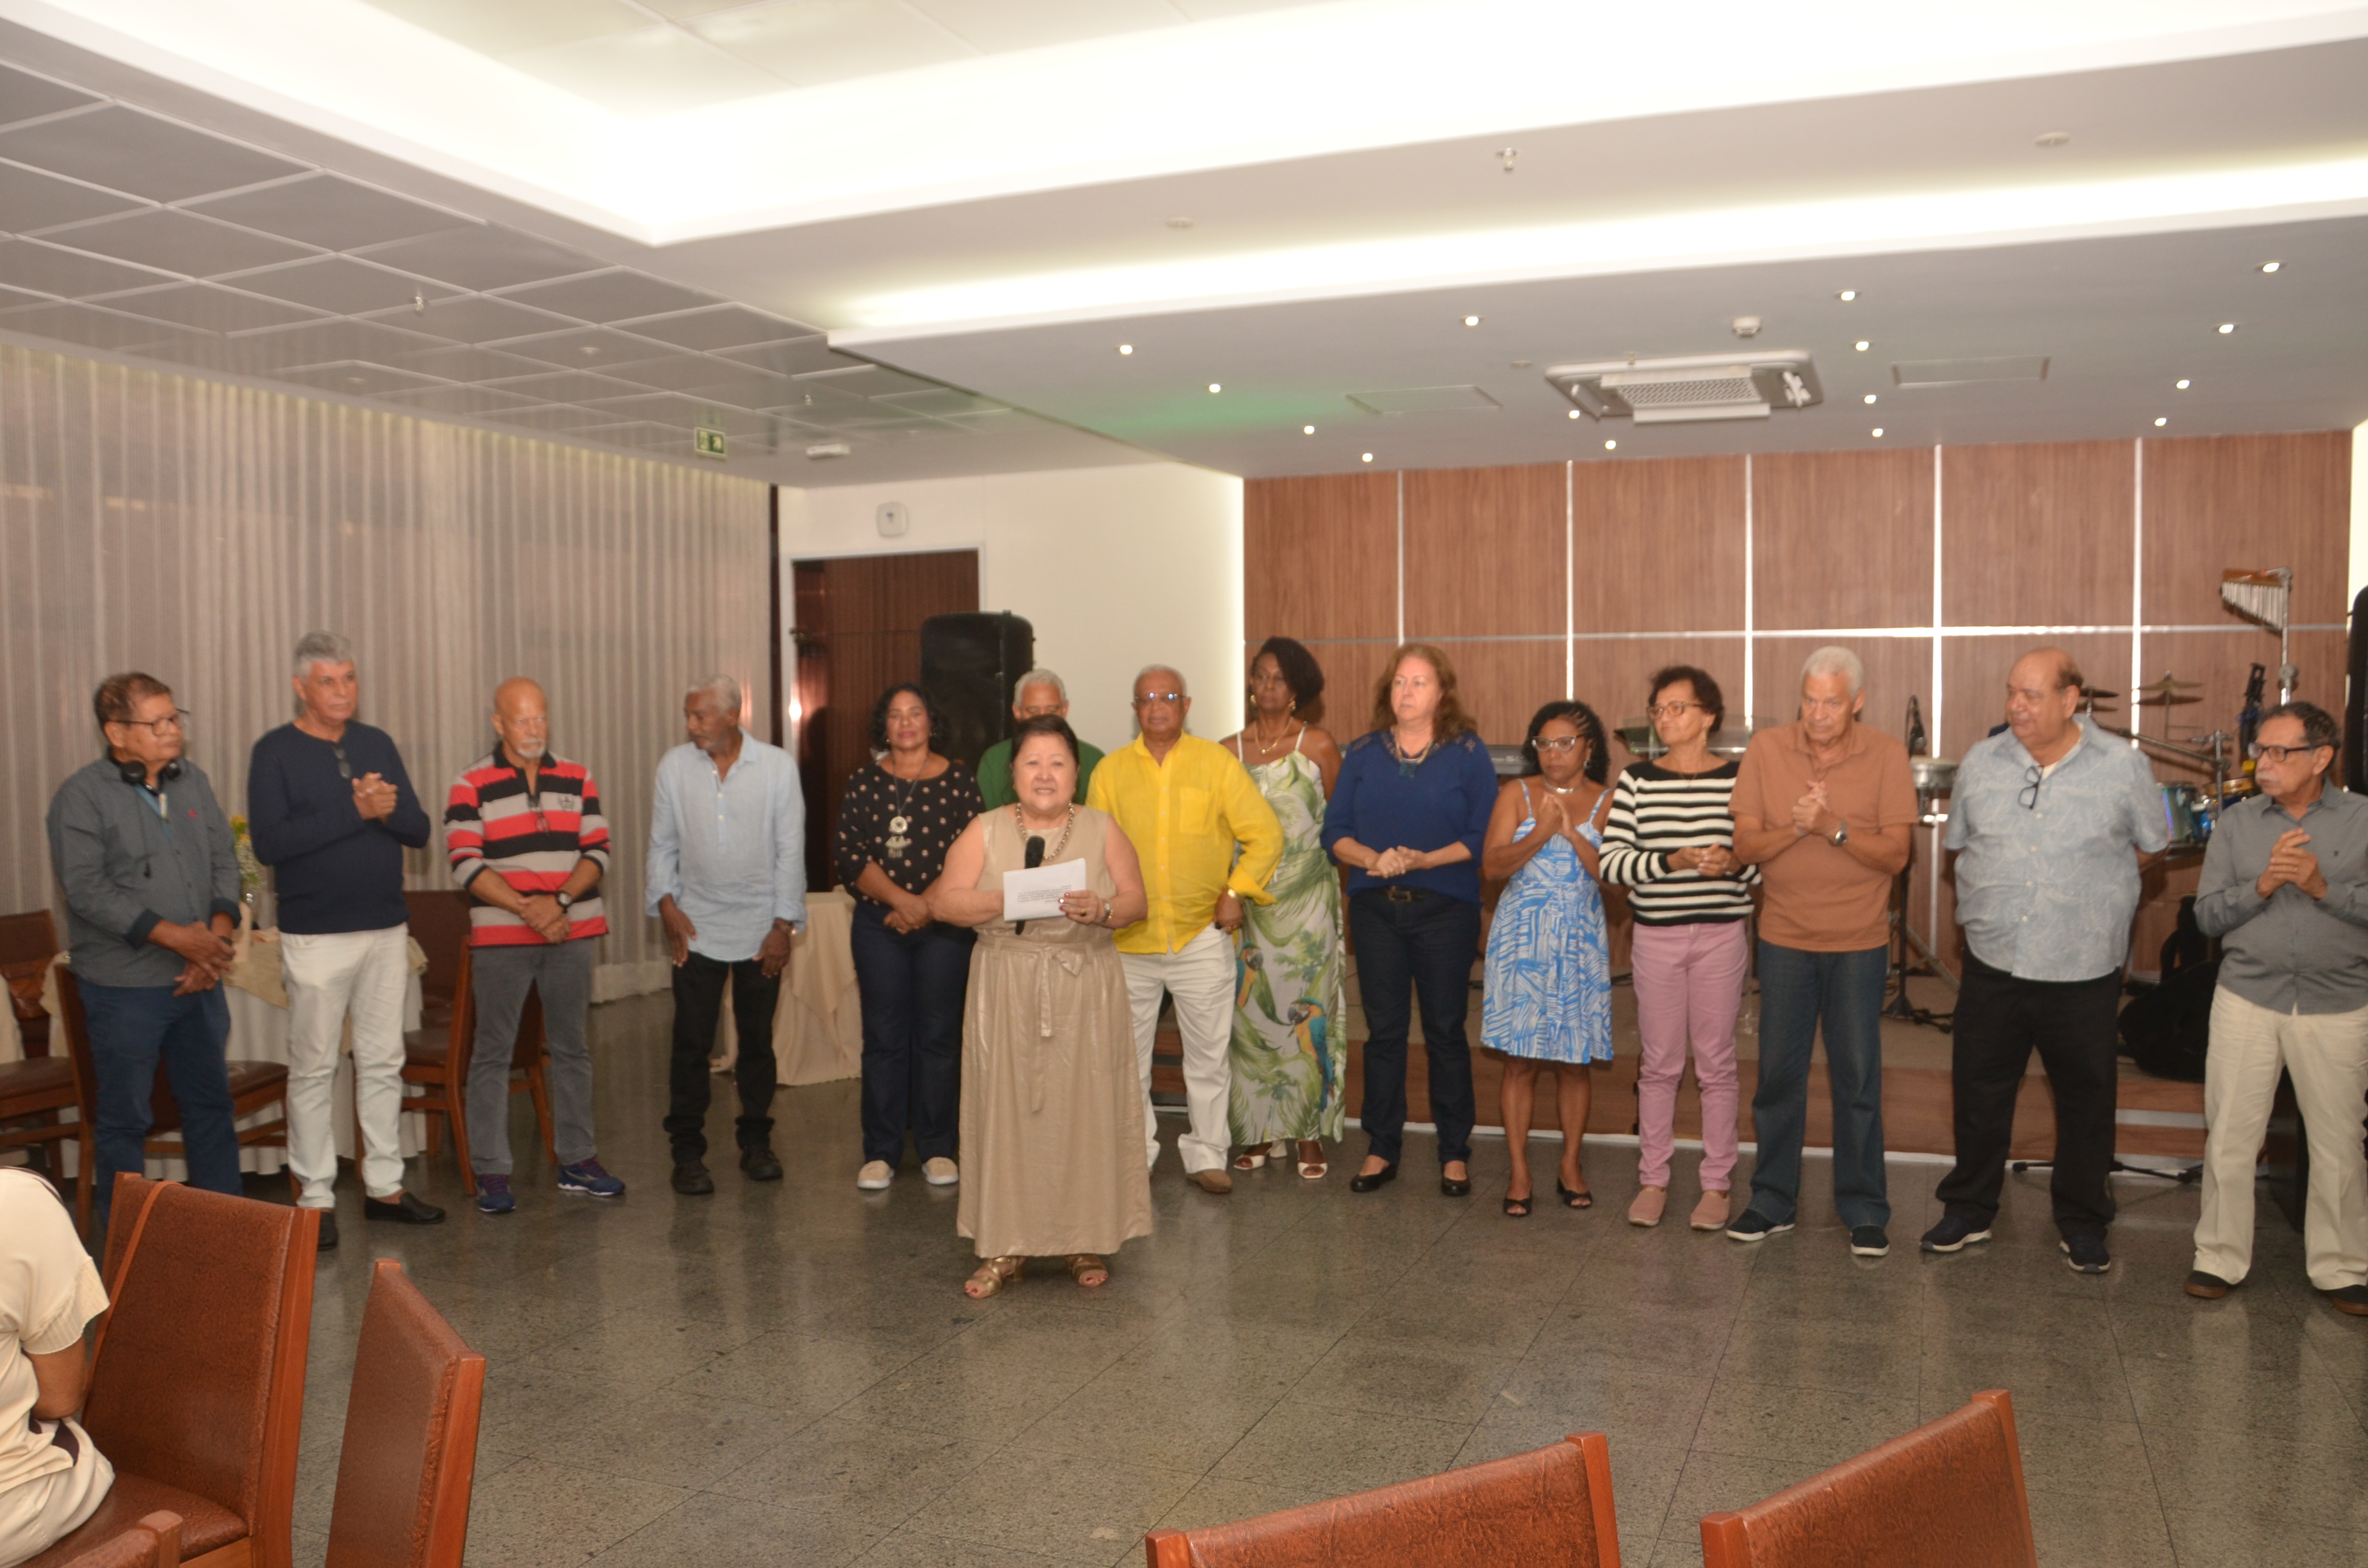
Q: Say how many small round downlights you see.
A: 15